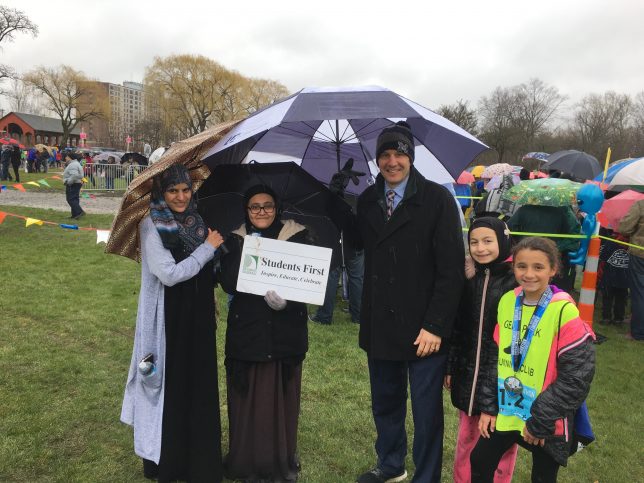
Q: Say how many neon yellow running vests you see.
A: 1